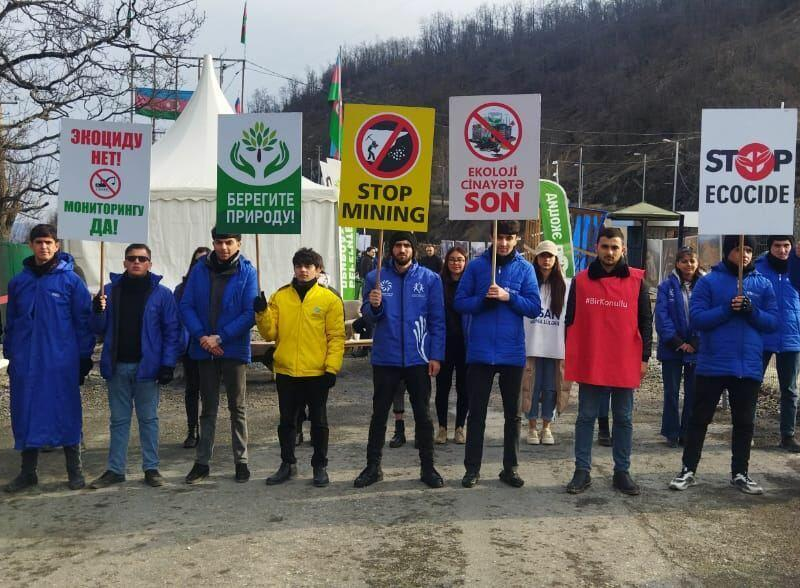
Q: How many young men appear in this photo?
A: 9